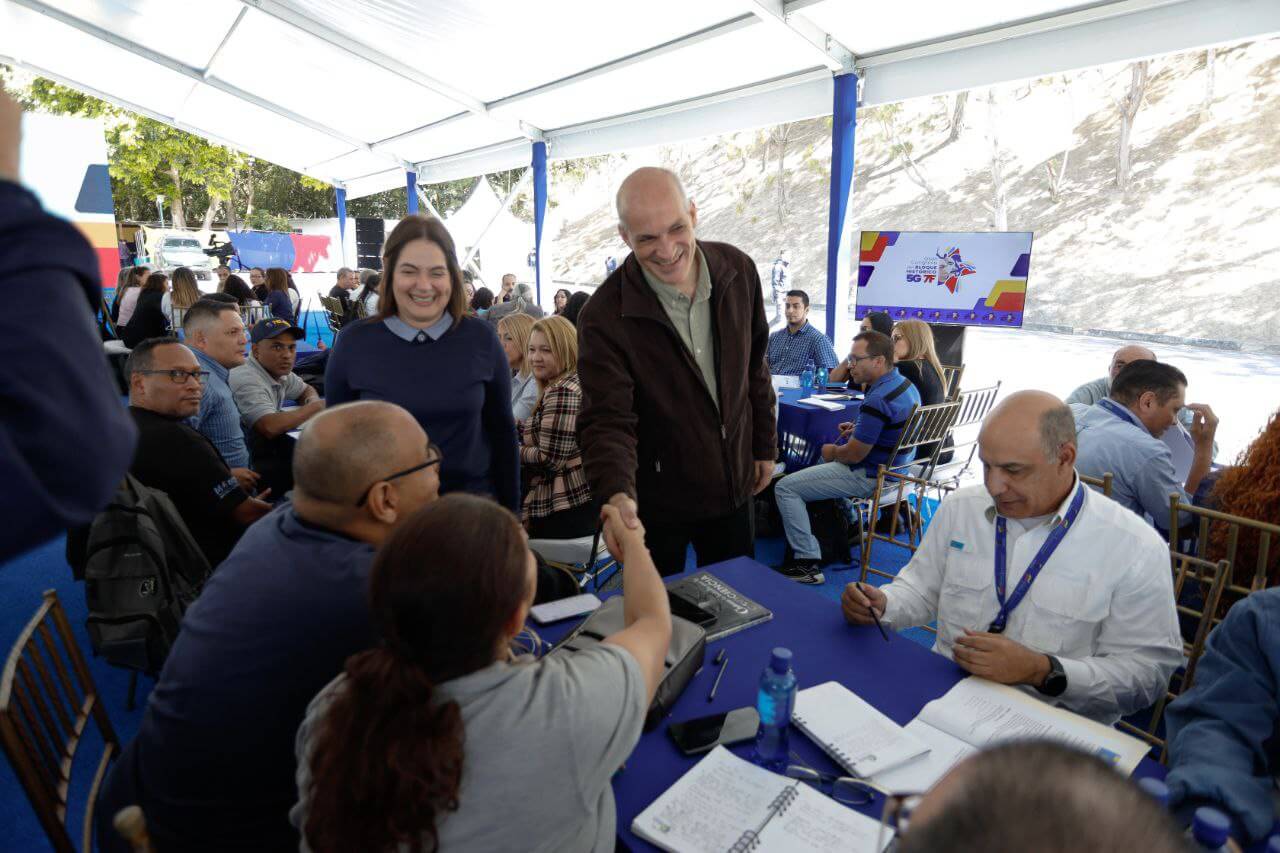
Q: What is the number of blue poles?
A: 4